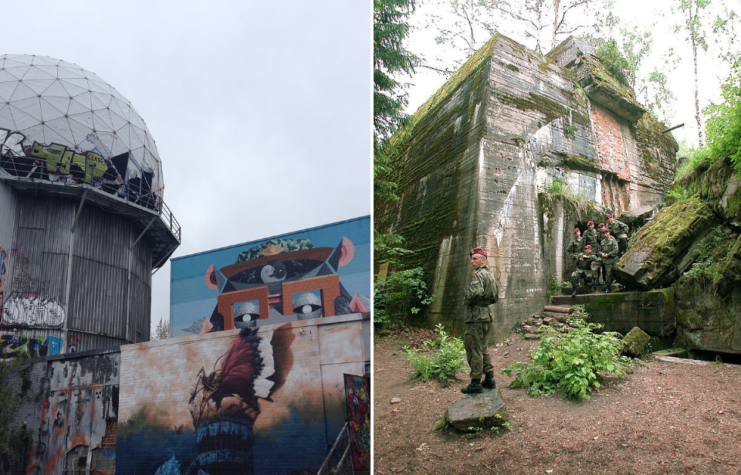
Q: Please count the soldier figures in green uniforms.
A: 7